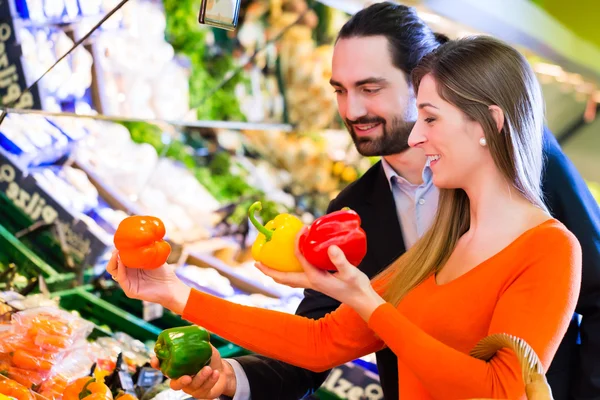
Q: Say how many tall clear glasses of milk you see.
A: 0